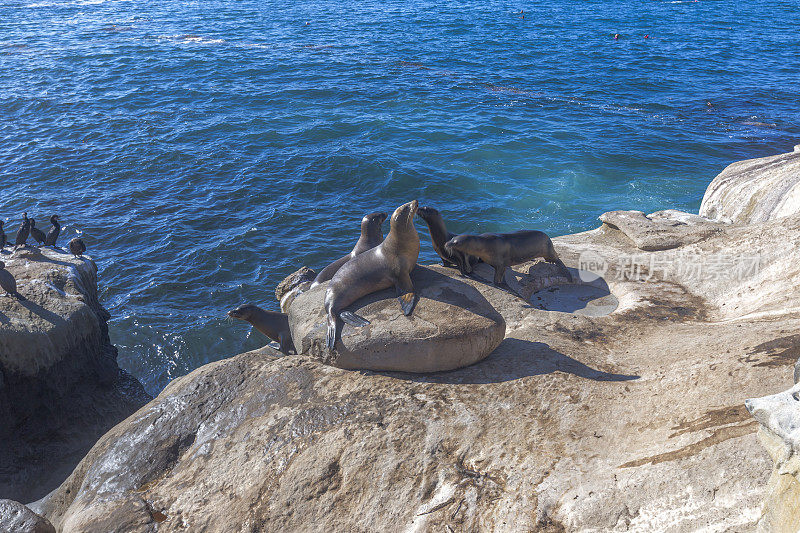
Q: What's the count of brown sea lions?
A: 5